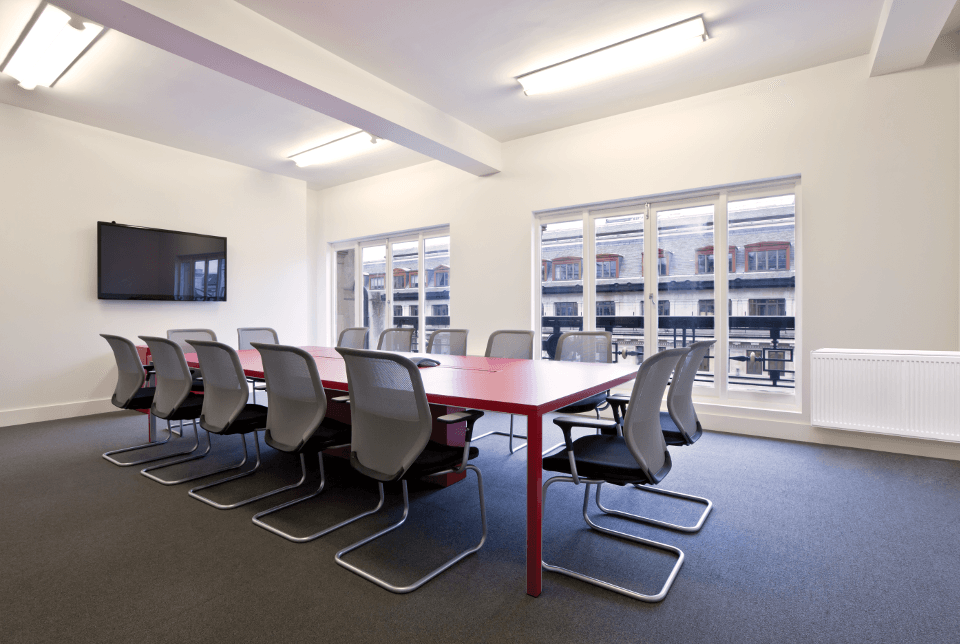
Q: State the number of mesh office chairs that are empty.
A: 14